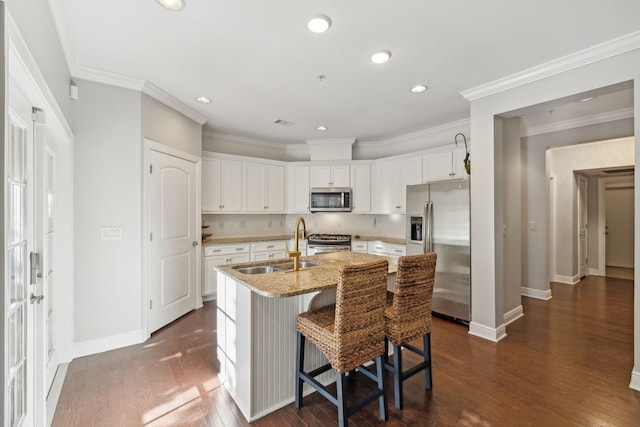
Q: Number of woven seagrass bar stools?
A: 2